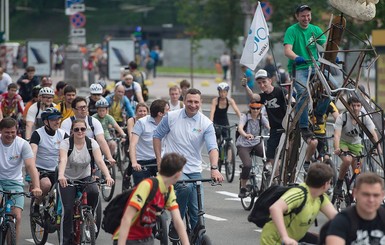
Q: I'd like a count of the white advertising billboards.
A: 2